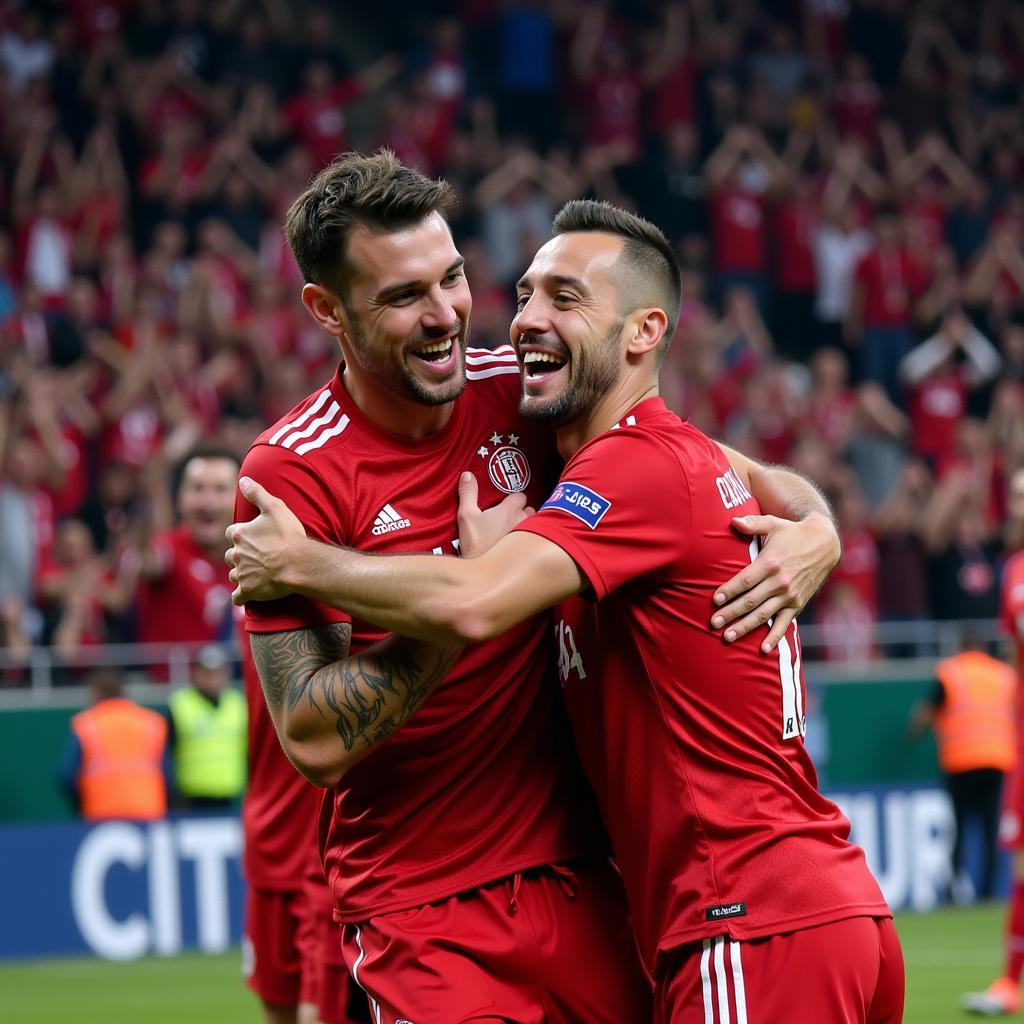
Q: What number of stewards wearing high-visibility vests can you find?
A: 3